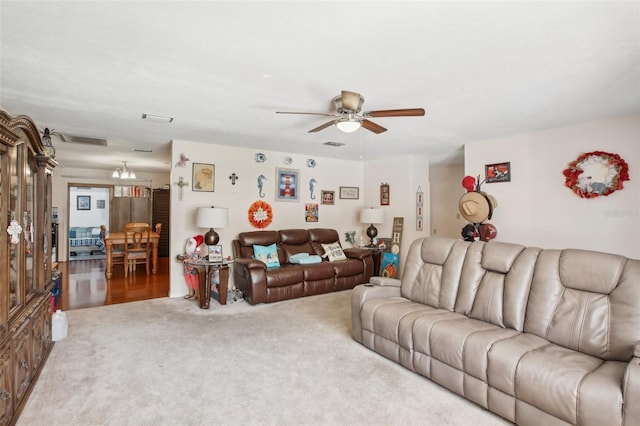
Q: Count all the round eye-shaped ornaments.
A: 2